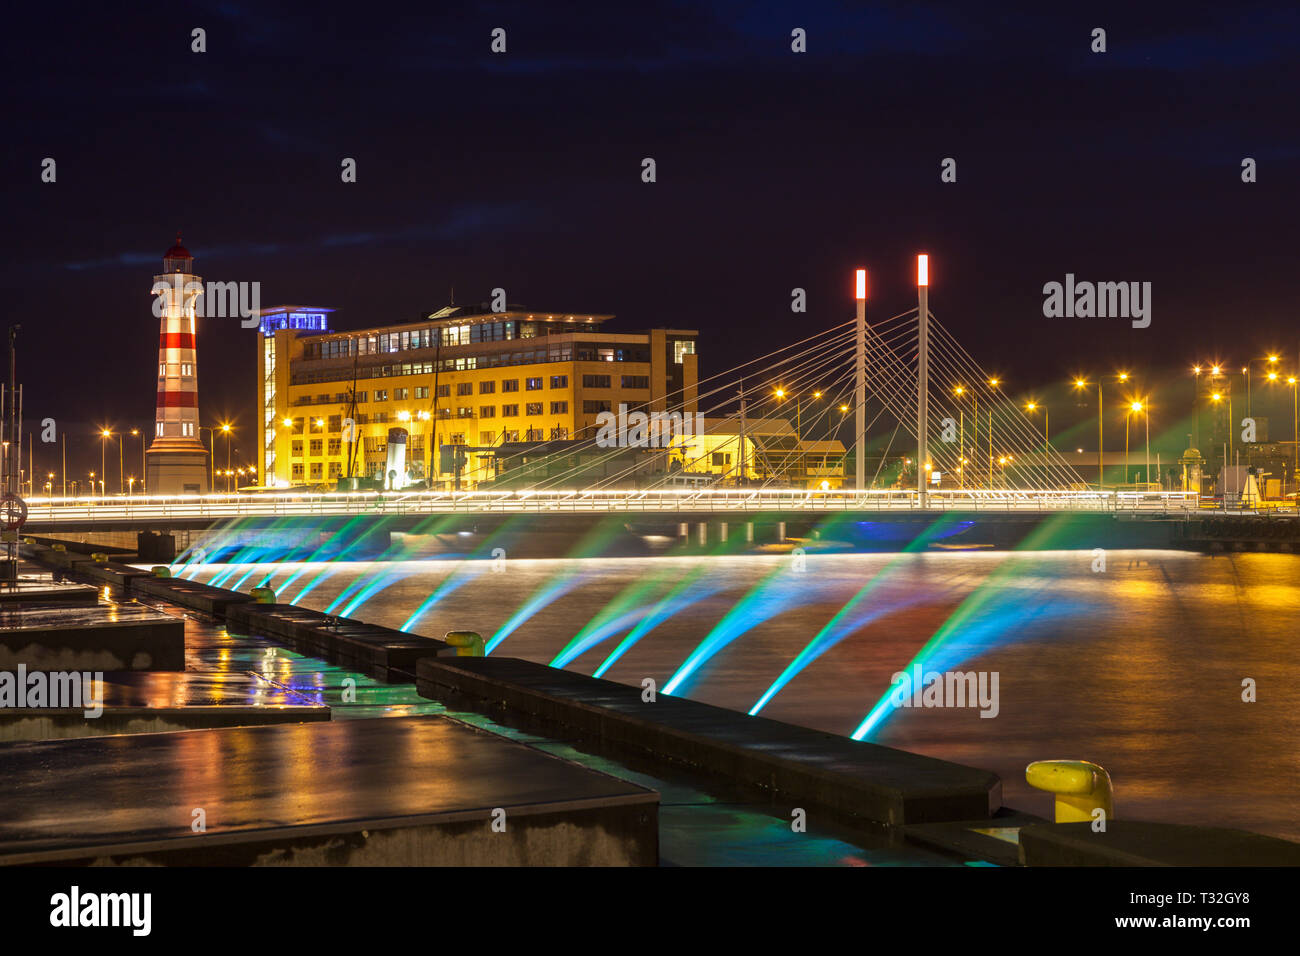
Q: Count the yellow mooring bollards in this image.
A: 7